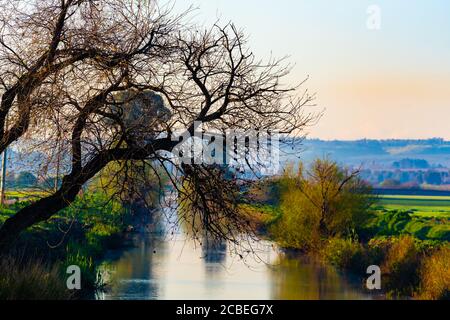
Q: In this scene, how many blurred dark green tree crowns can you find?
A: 1